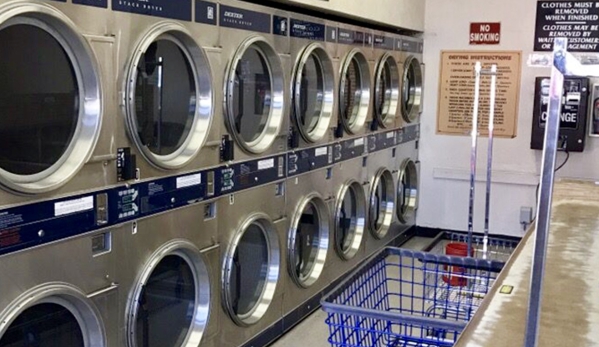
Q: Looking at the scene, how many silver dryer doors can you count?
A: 14